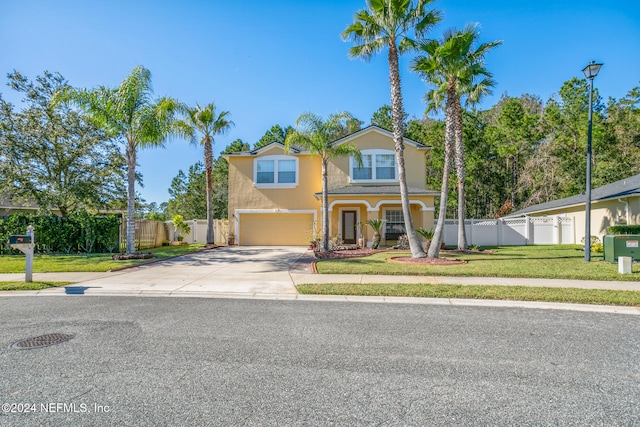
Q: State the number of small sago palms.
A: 2